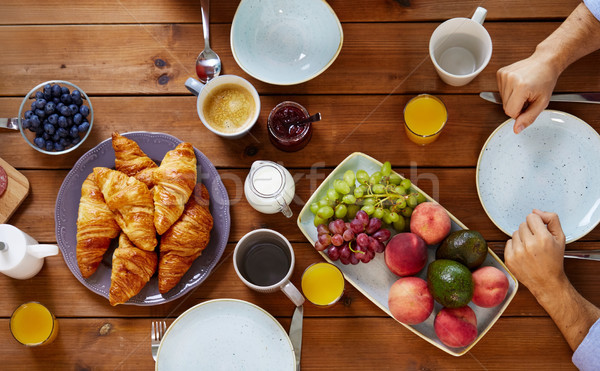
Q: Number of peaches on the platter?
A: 5